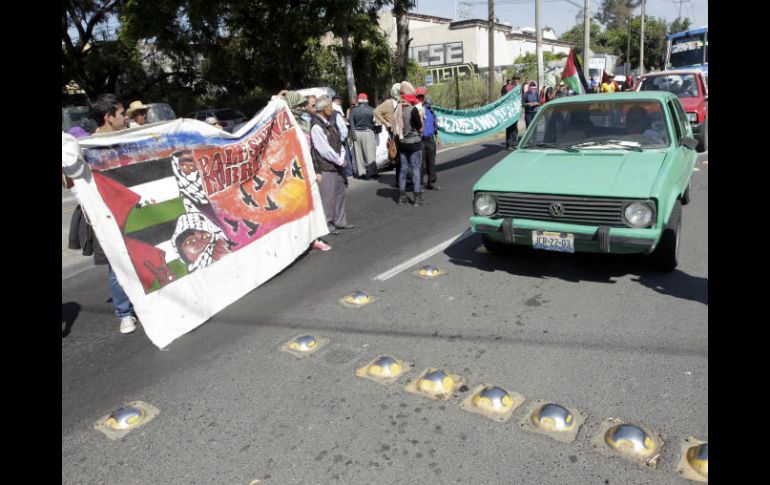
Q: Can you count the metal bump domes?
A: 10